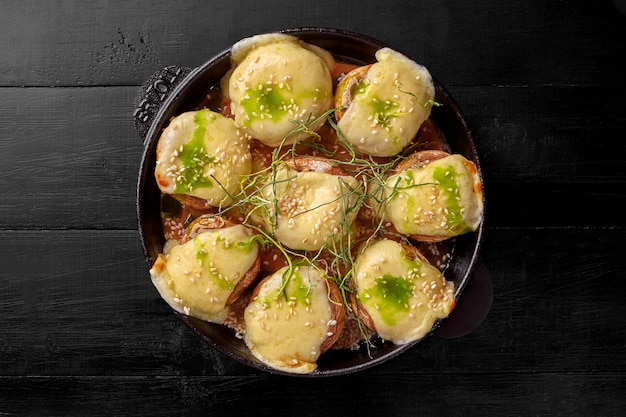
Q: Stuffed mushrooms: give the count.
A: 8